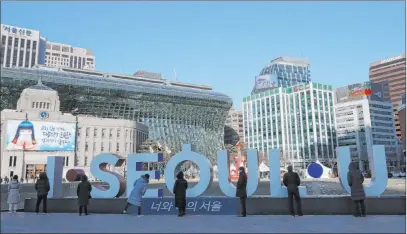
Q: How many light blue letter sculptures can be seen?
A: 7